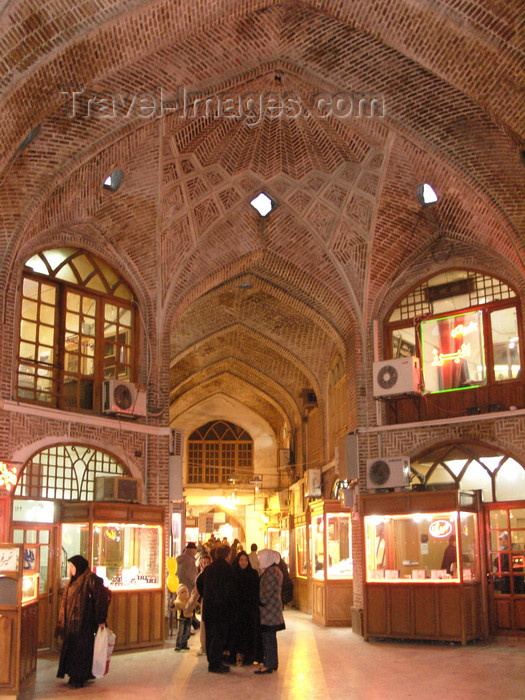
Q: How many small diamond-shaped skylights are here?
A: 3